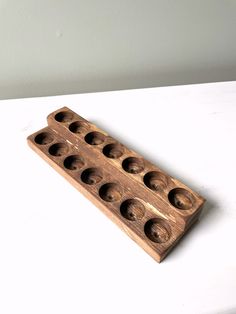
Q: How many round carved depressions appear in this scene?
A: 14